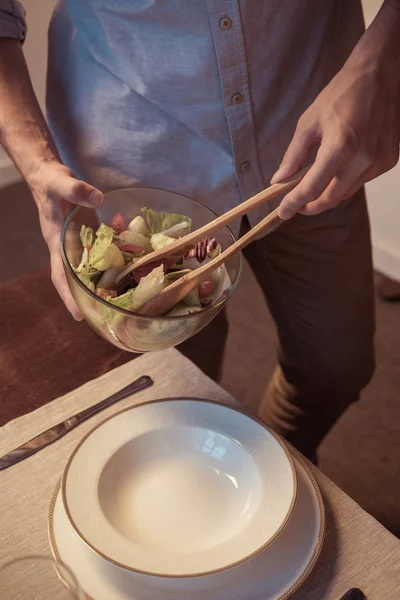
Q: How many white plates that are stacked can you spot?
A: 2